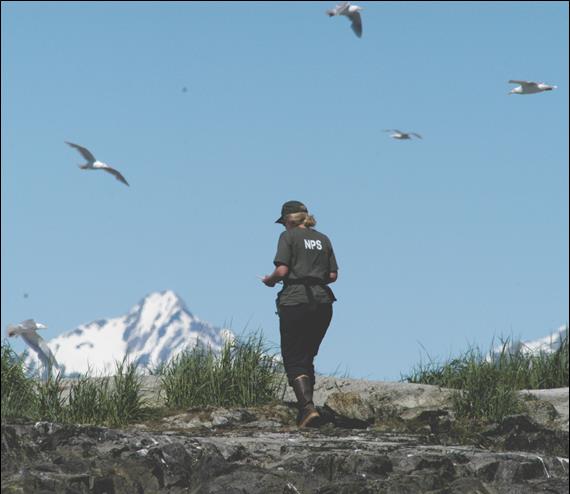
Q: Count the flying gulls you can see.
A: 5